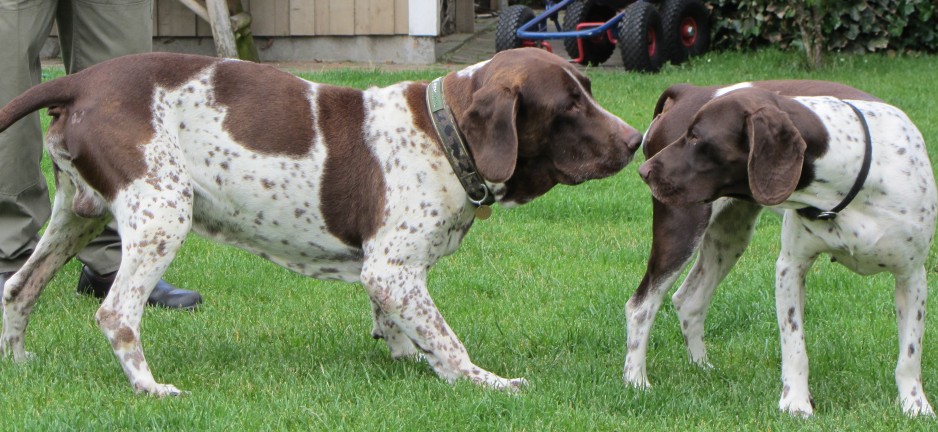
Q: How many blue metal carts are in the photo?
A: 1